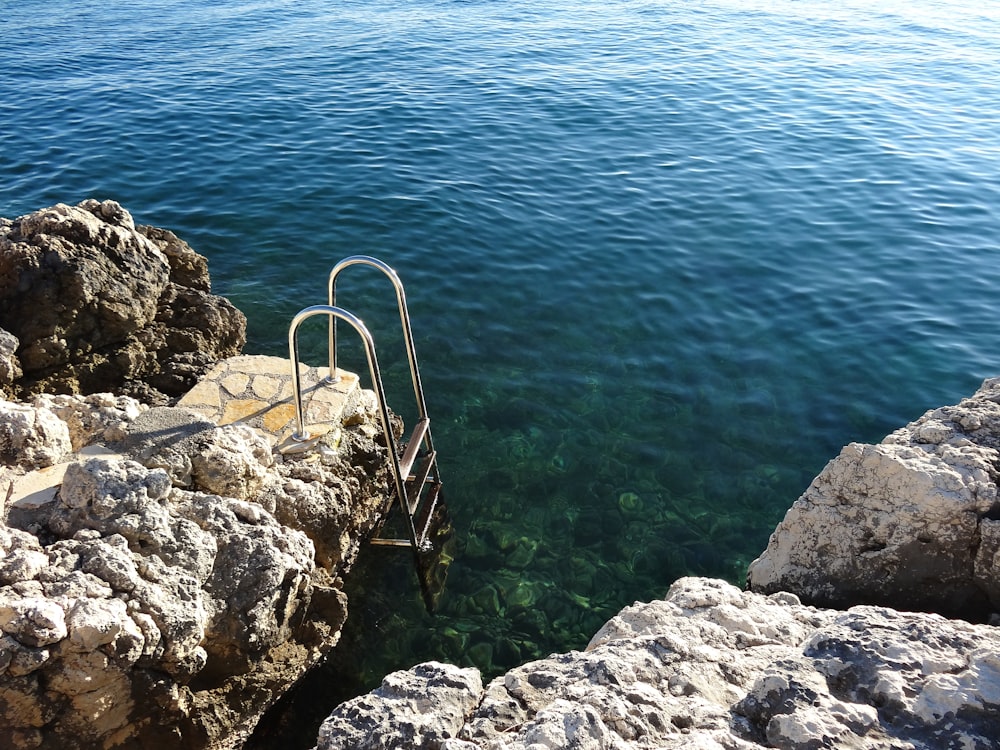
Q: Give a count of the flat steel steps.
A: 3